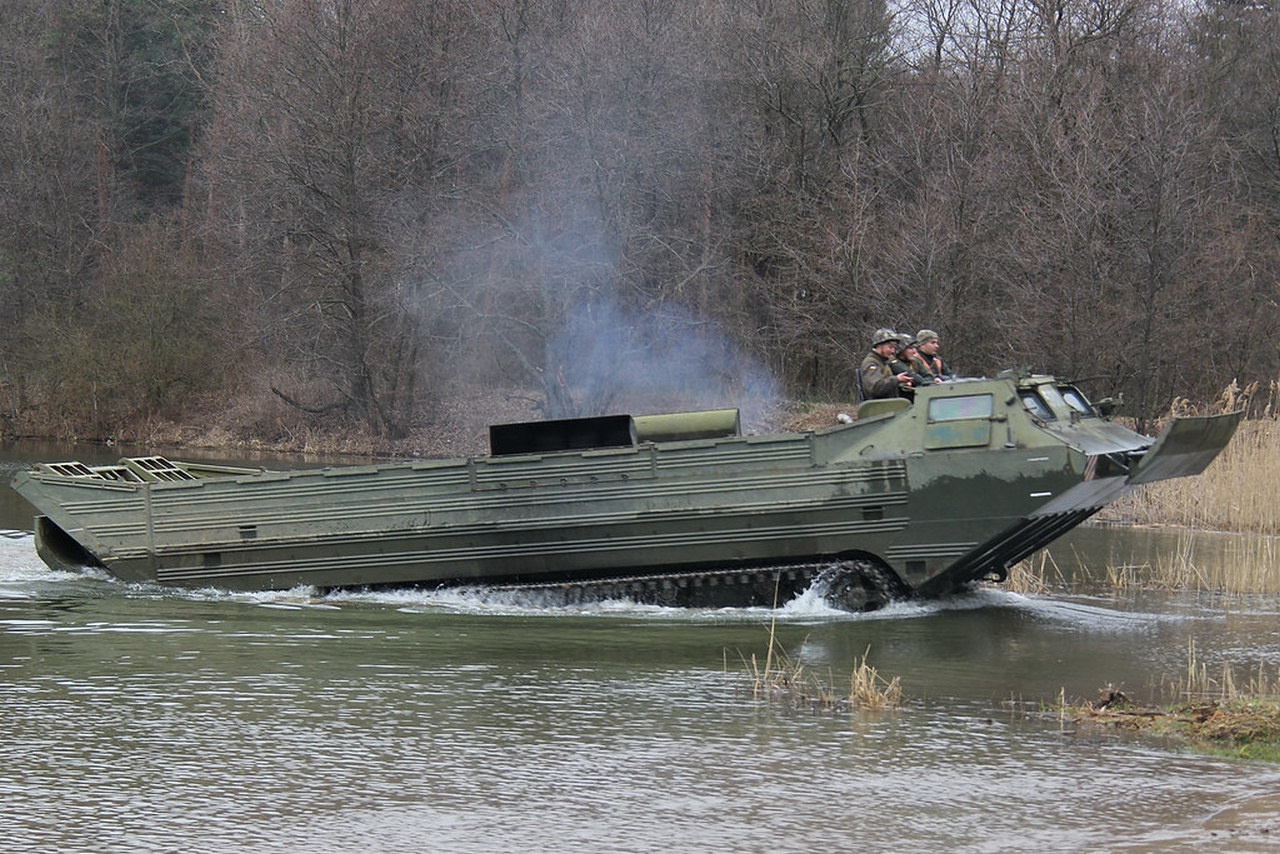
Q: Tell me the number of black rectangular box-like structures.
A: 1